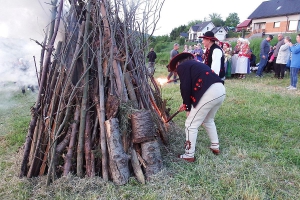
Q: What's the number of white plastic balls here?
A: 0